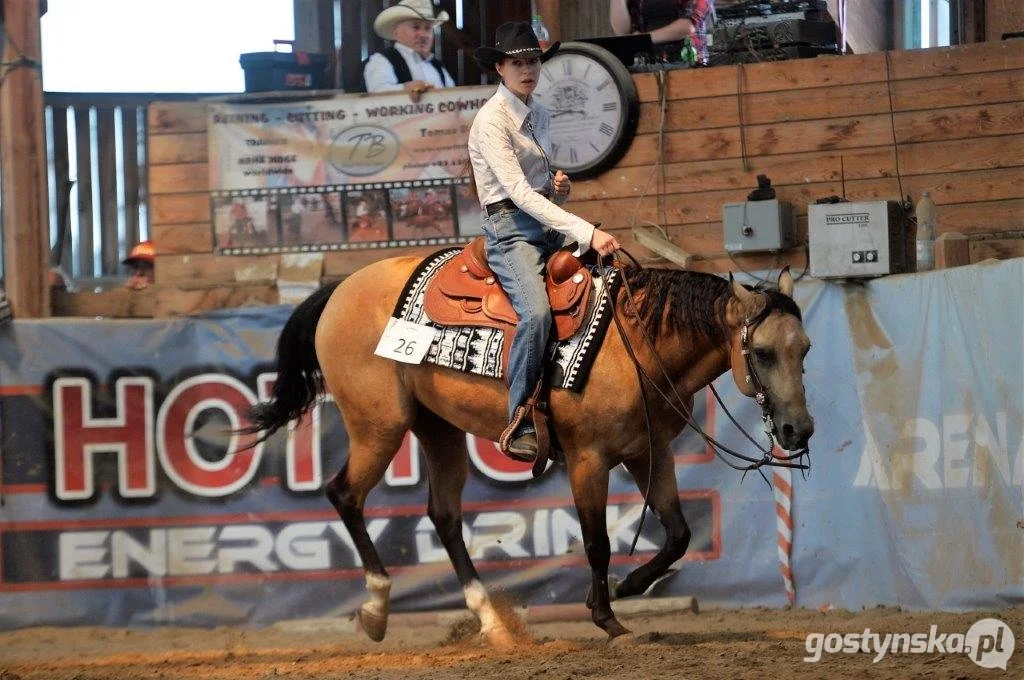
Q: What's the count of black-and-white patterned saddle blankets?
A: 1